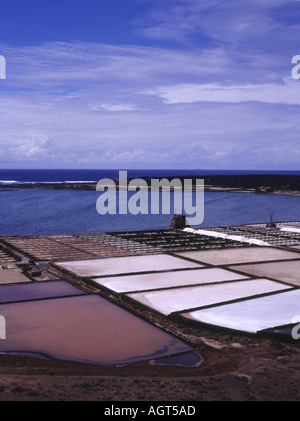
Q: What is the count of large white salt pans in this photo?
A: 4